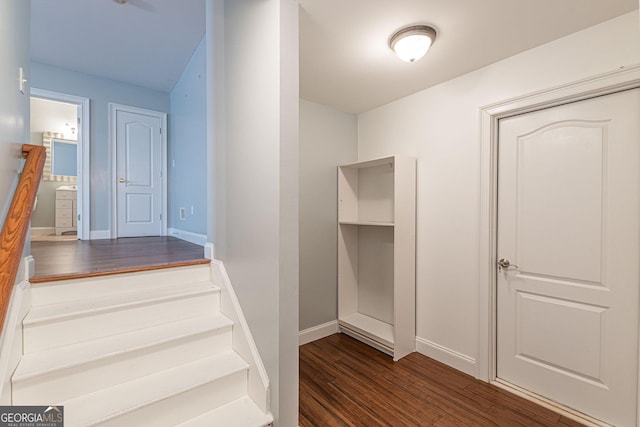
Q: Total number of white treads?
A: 4